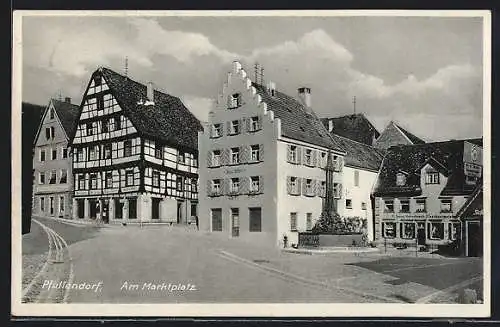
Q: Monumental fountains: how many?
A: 1